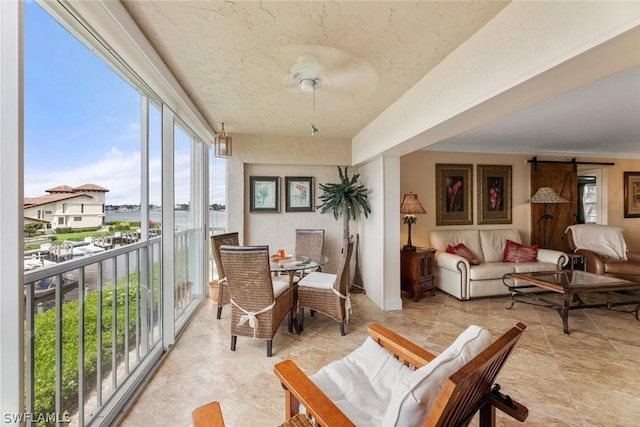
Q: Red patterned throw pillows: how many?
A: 2